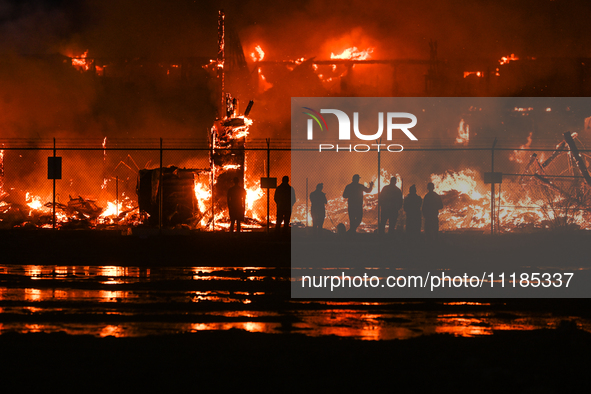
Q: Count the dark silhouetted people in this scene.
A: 7